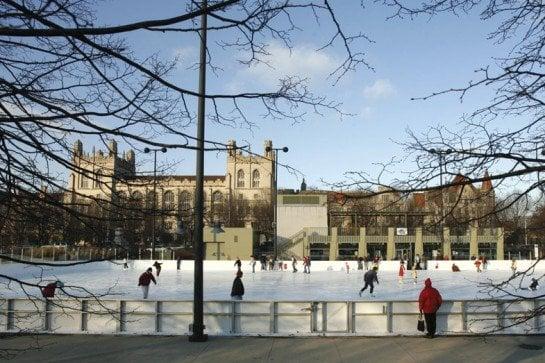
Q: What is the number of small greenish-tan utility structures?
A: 1